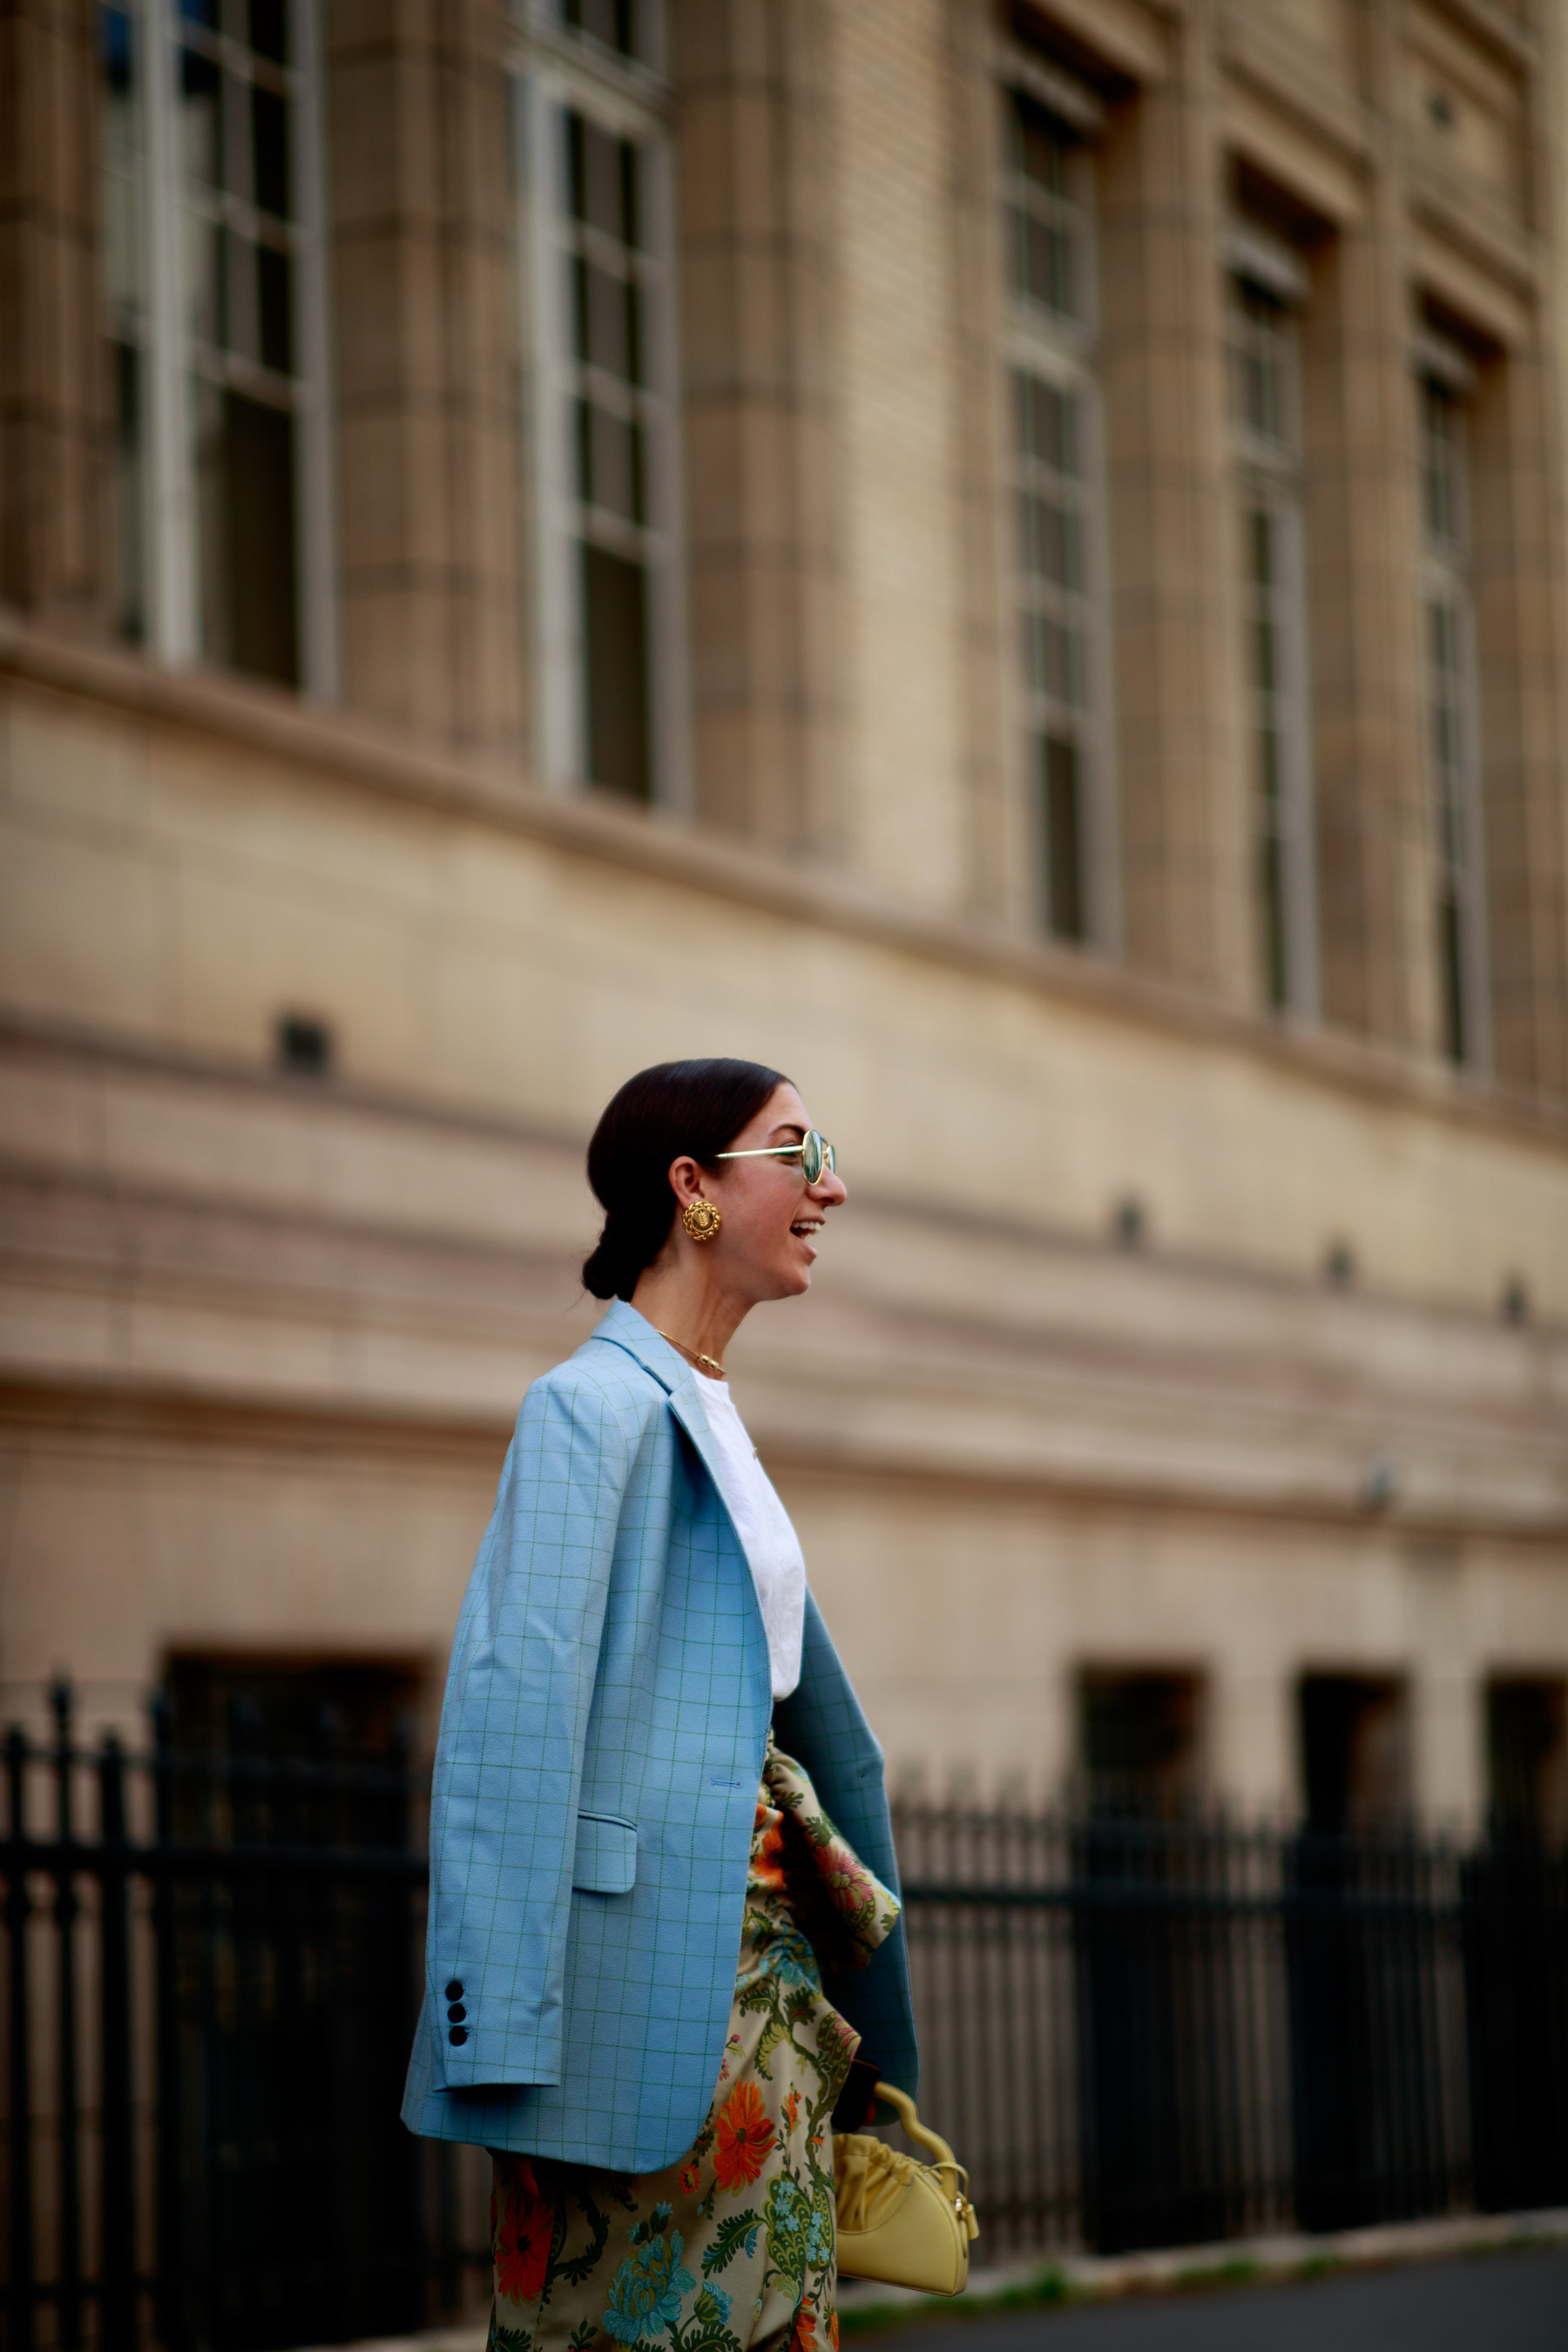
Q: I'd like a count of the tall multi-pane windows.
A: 5